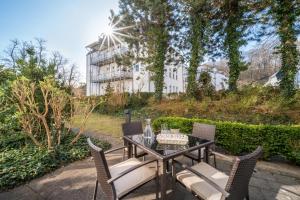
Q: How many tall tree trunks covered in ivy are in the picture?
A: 4